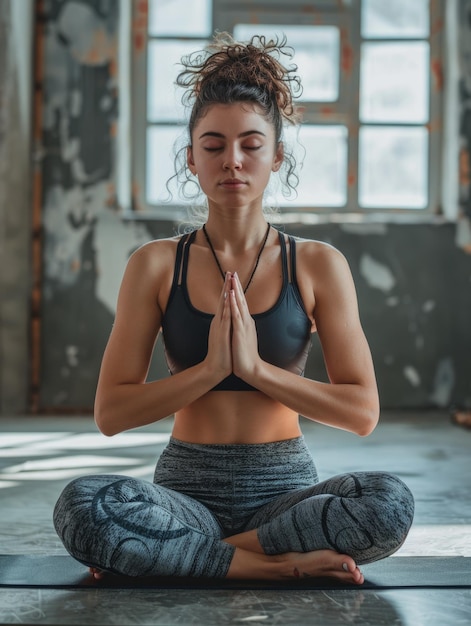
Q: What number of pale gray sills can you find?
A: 1